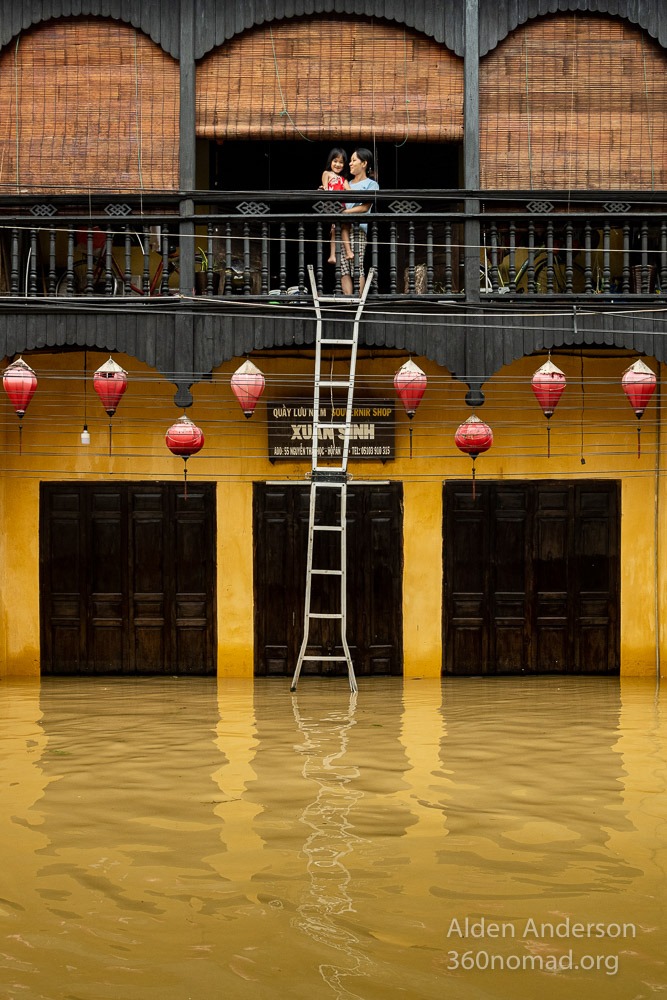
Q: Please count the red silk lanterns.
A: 8